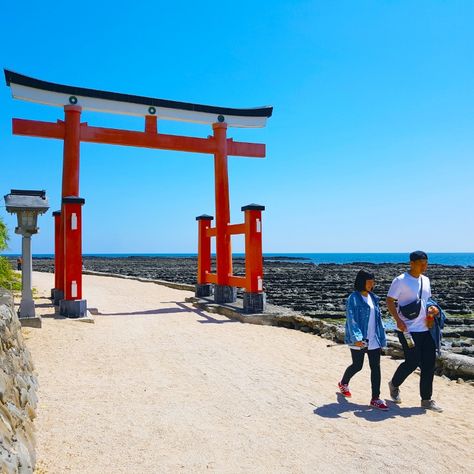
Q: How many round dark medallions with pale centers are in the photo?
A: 3